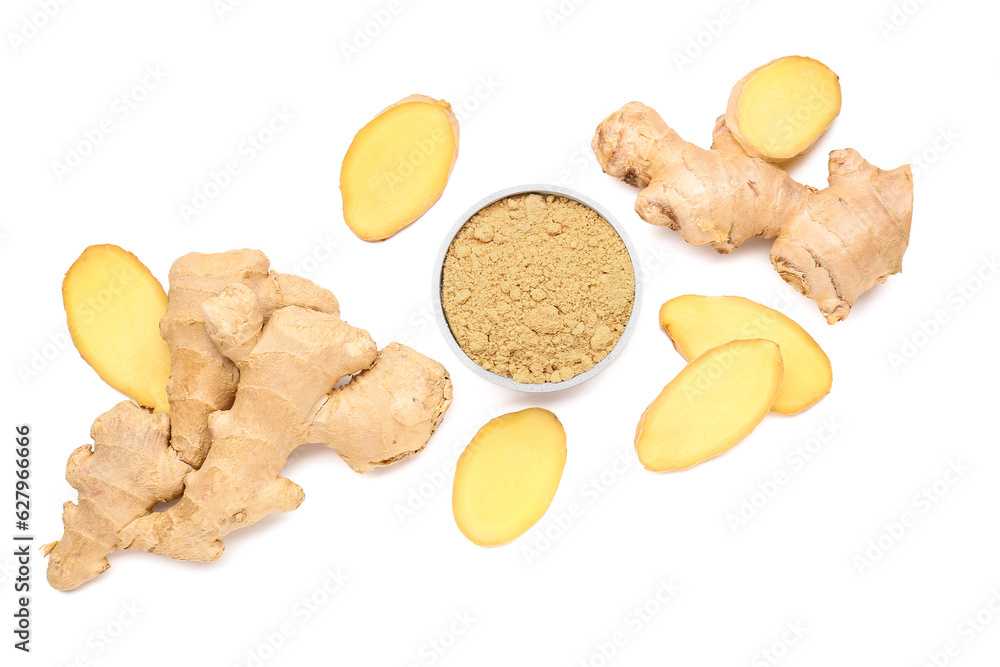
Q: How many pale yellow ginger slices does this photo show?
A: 6